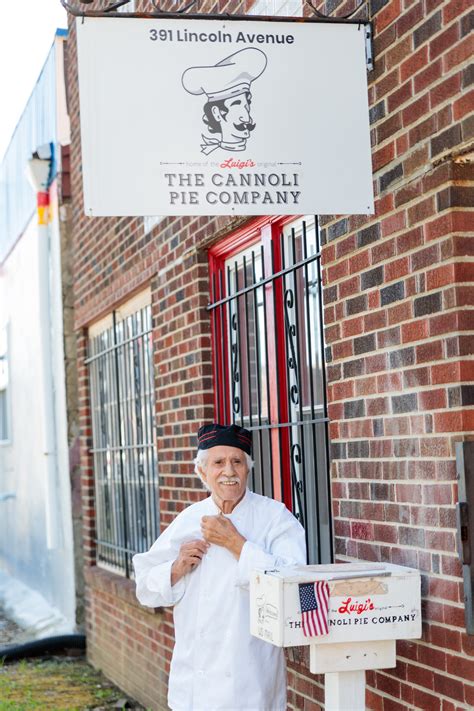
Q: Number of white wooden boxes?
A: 1